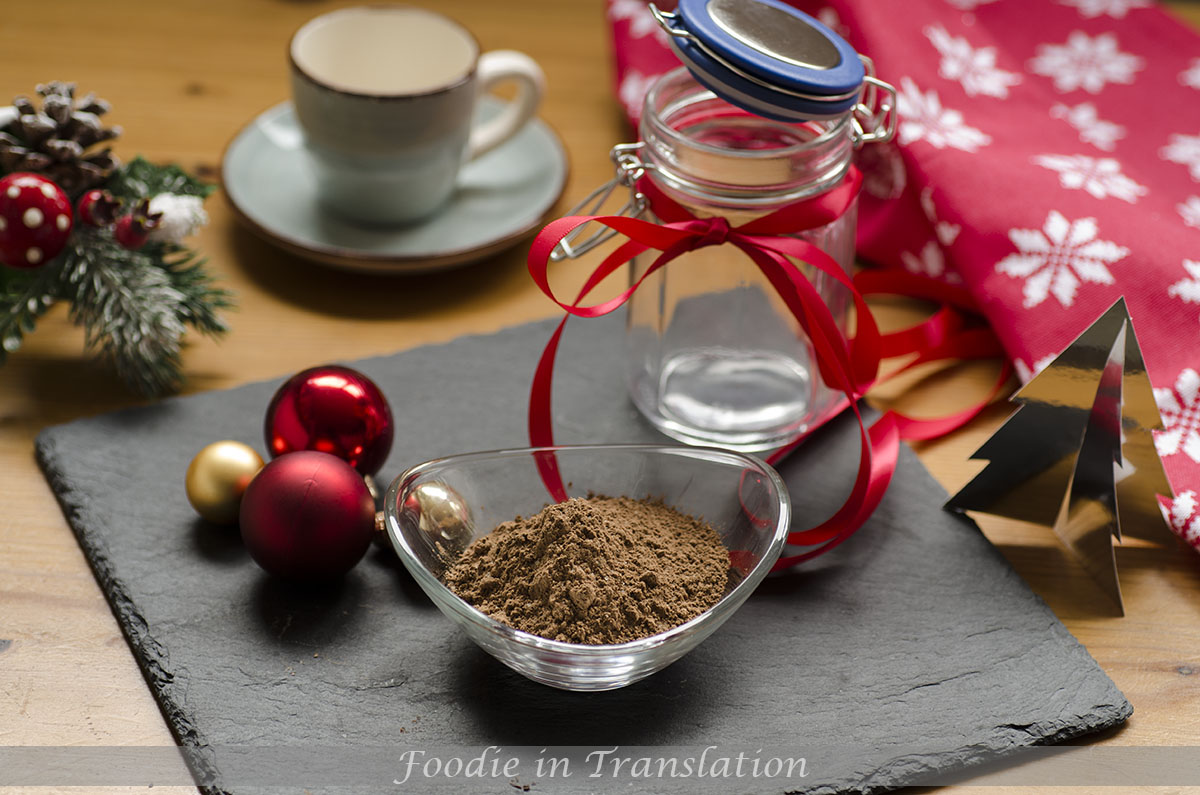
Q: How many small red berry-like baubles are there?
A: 2